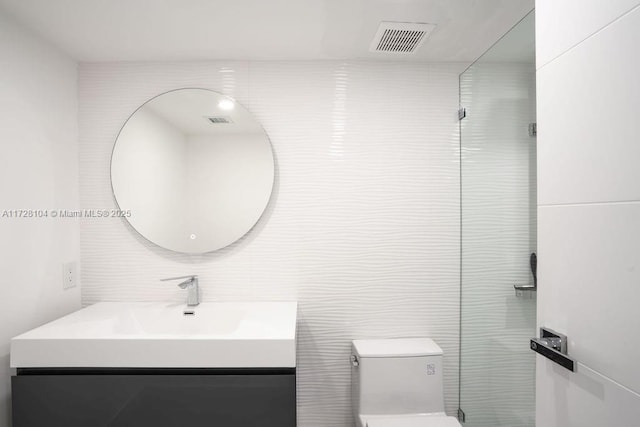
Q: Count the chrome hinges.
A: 3